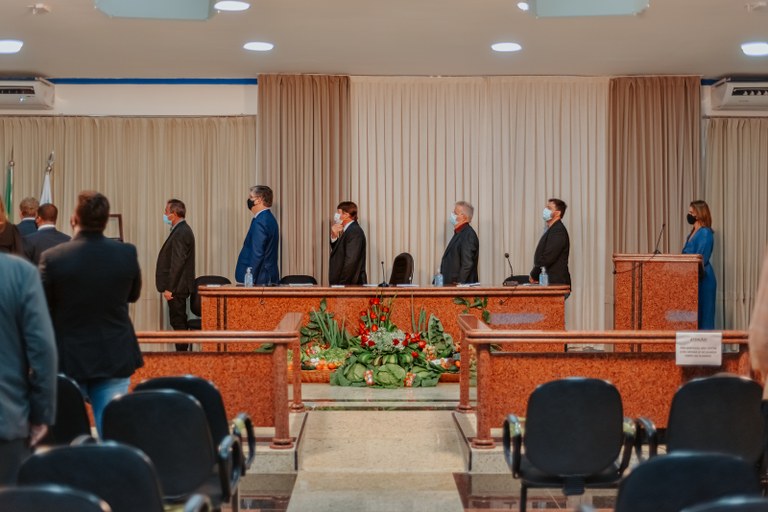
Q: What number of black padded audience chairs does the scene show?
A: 9